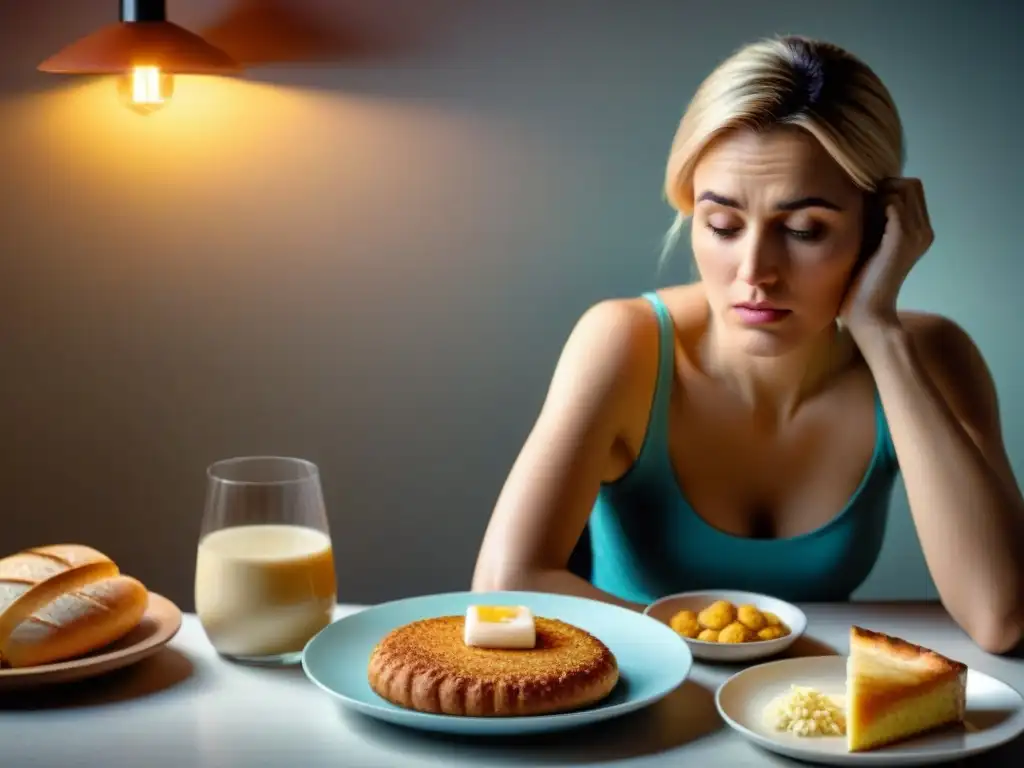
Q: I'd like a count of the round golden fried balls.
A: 7